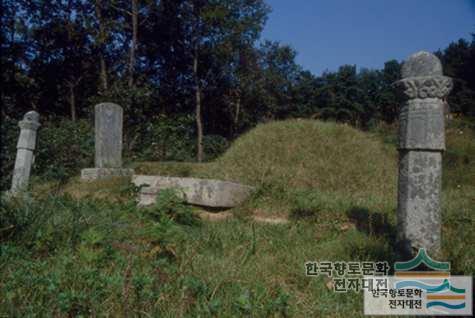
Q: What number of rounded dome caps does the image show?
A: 2